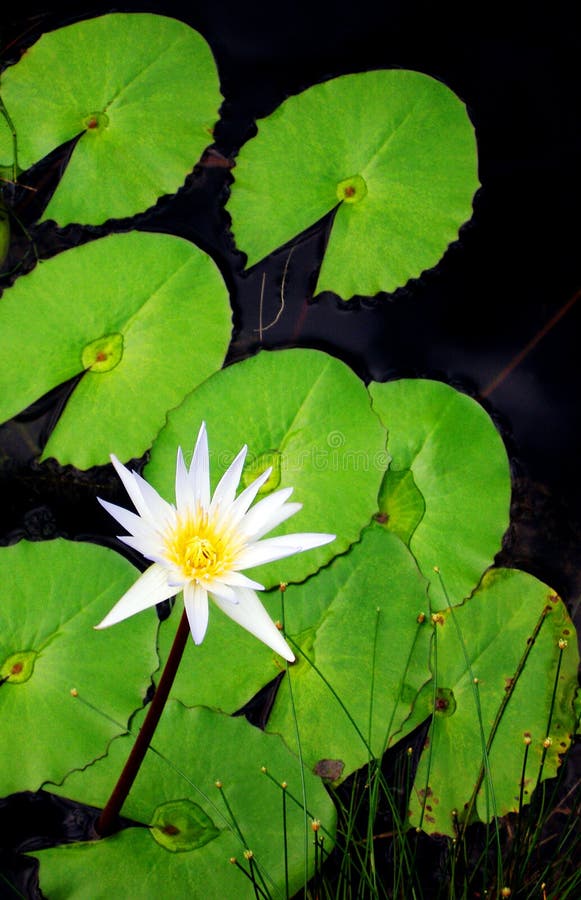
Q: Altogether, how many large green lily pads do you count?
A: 9